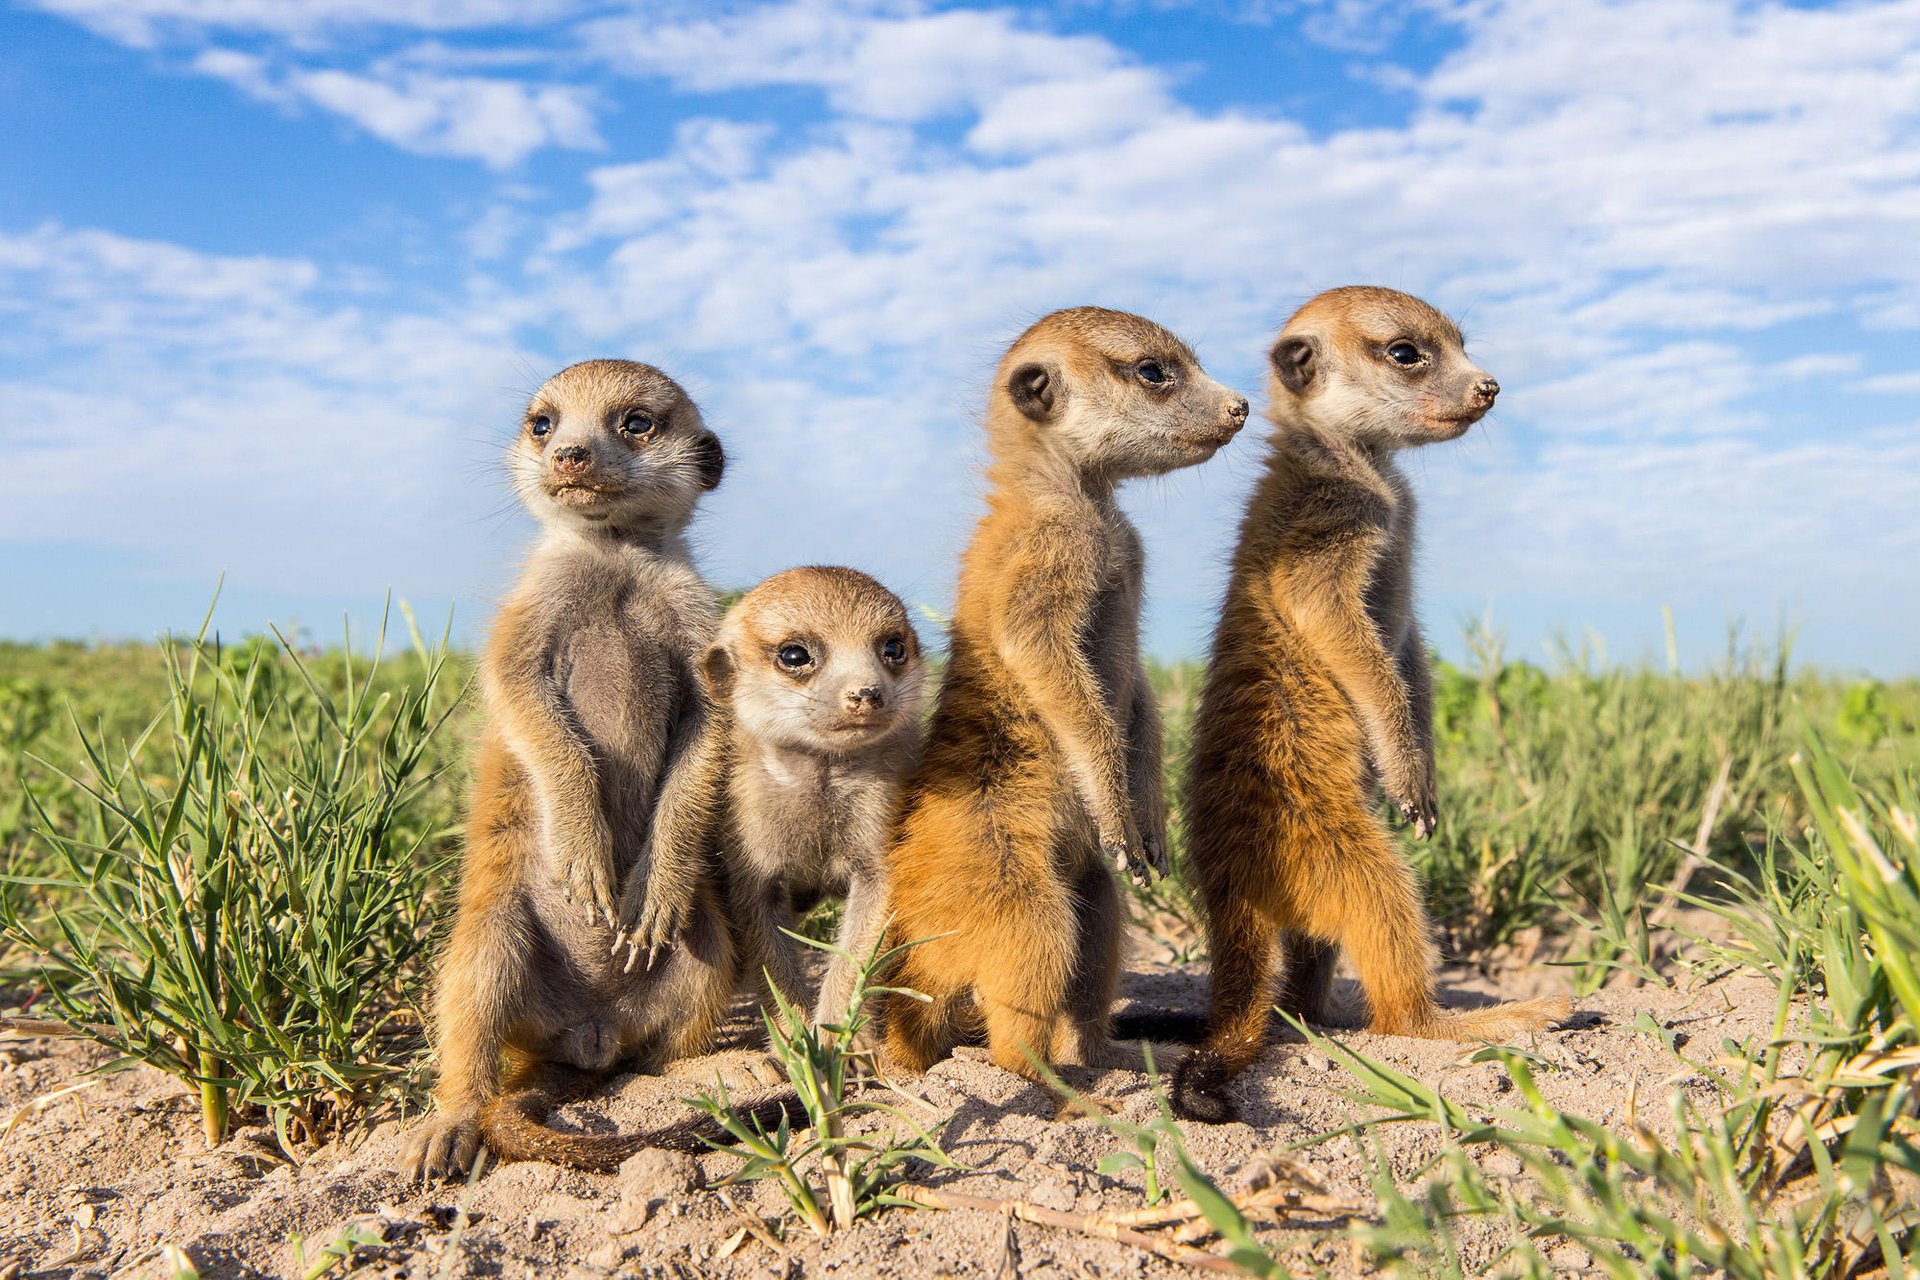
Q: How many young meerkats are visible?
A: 4